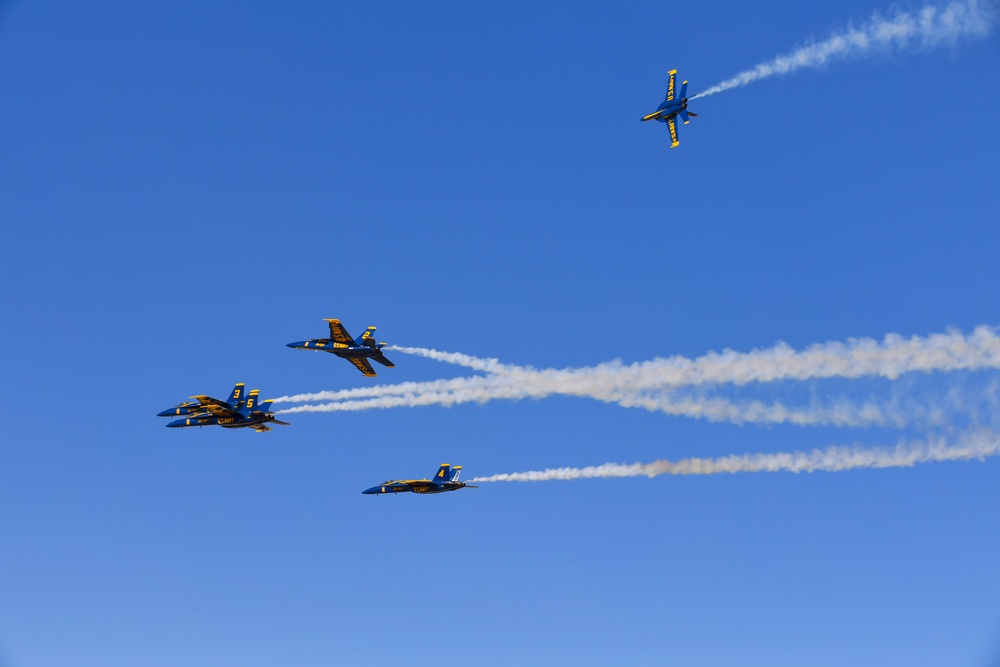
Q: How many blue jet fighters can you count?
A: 5